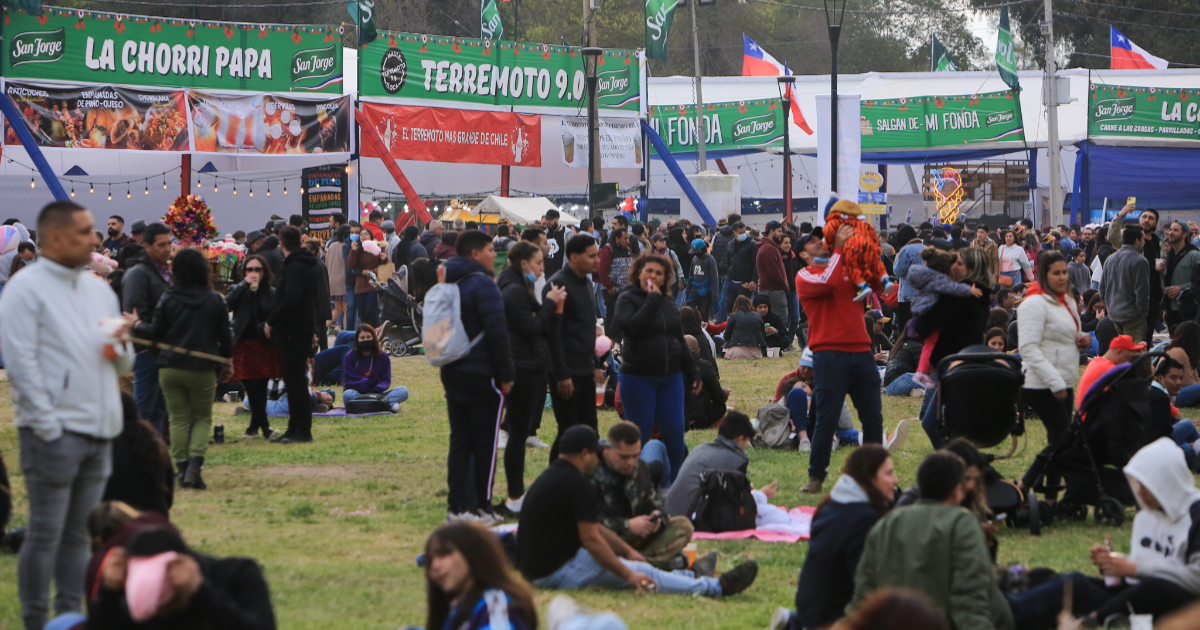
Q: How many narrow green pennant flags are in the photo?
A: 6